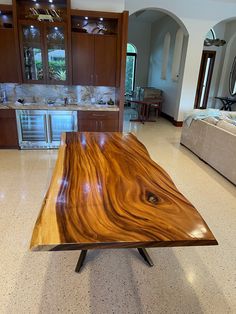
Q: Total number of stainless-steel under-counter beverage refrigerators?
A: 2